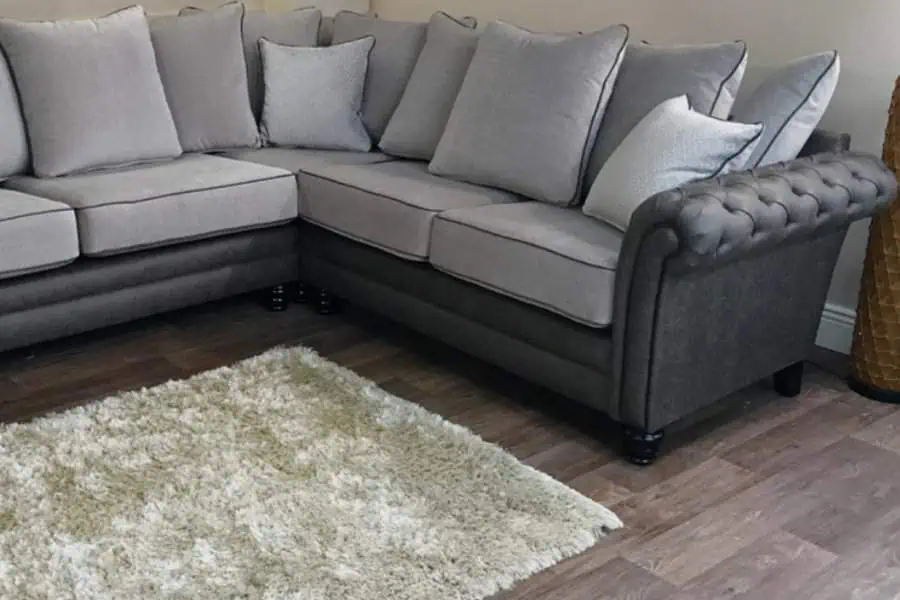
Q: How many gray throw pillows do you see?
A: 11